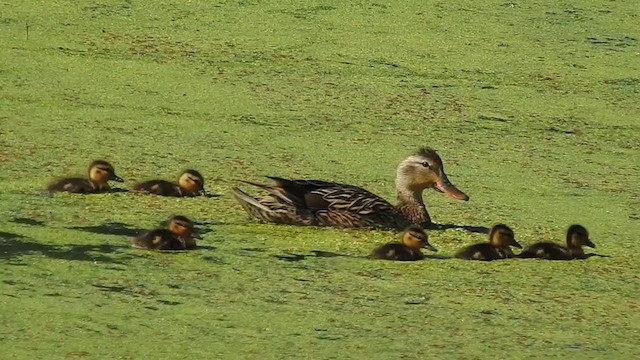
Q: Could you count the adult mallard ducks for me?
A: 1